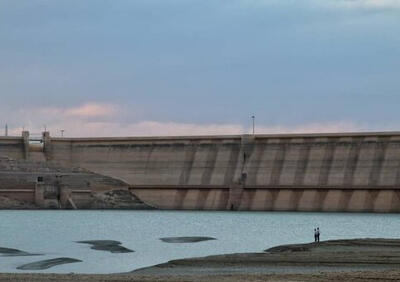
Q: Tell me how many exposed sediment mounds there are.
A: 4